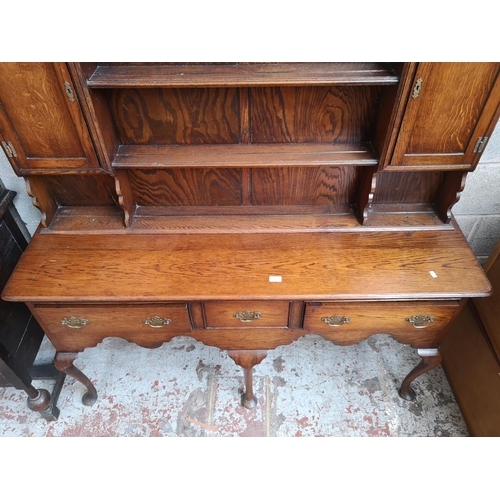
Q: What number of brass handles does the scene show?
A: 5